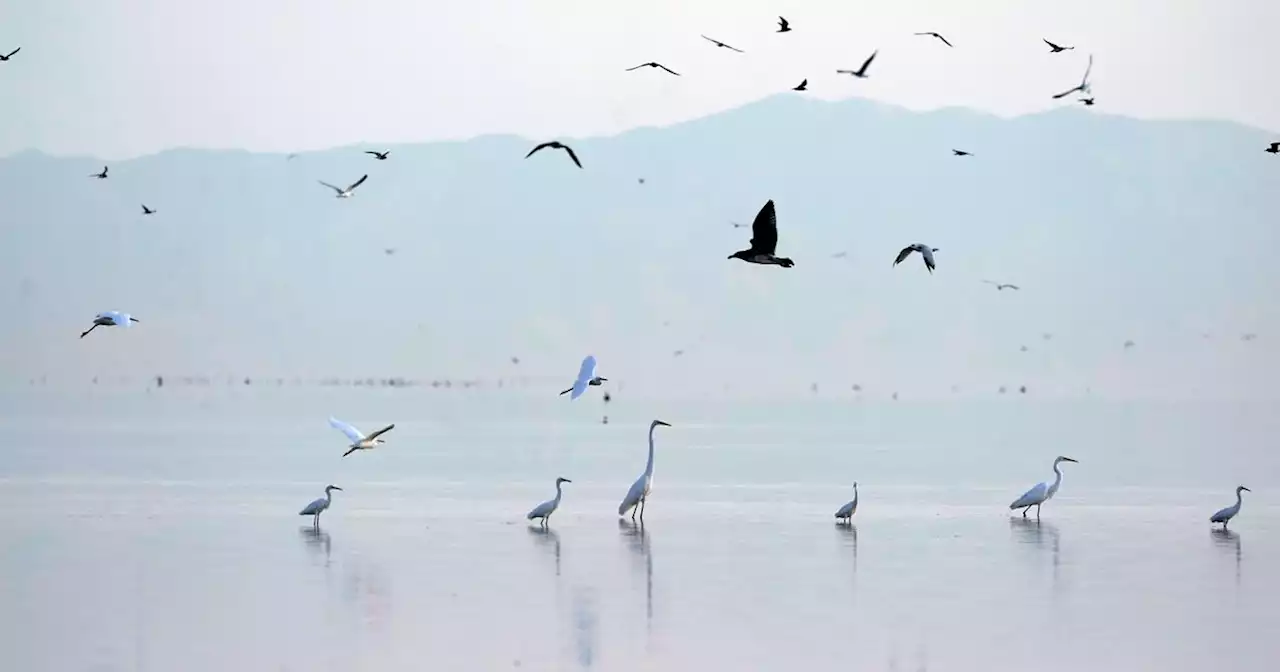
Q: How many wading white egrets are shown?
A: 6